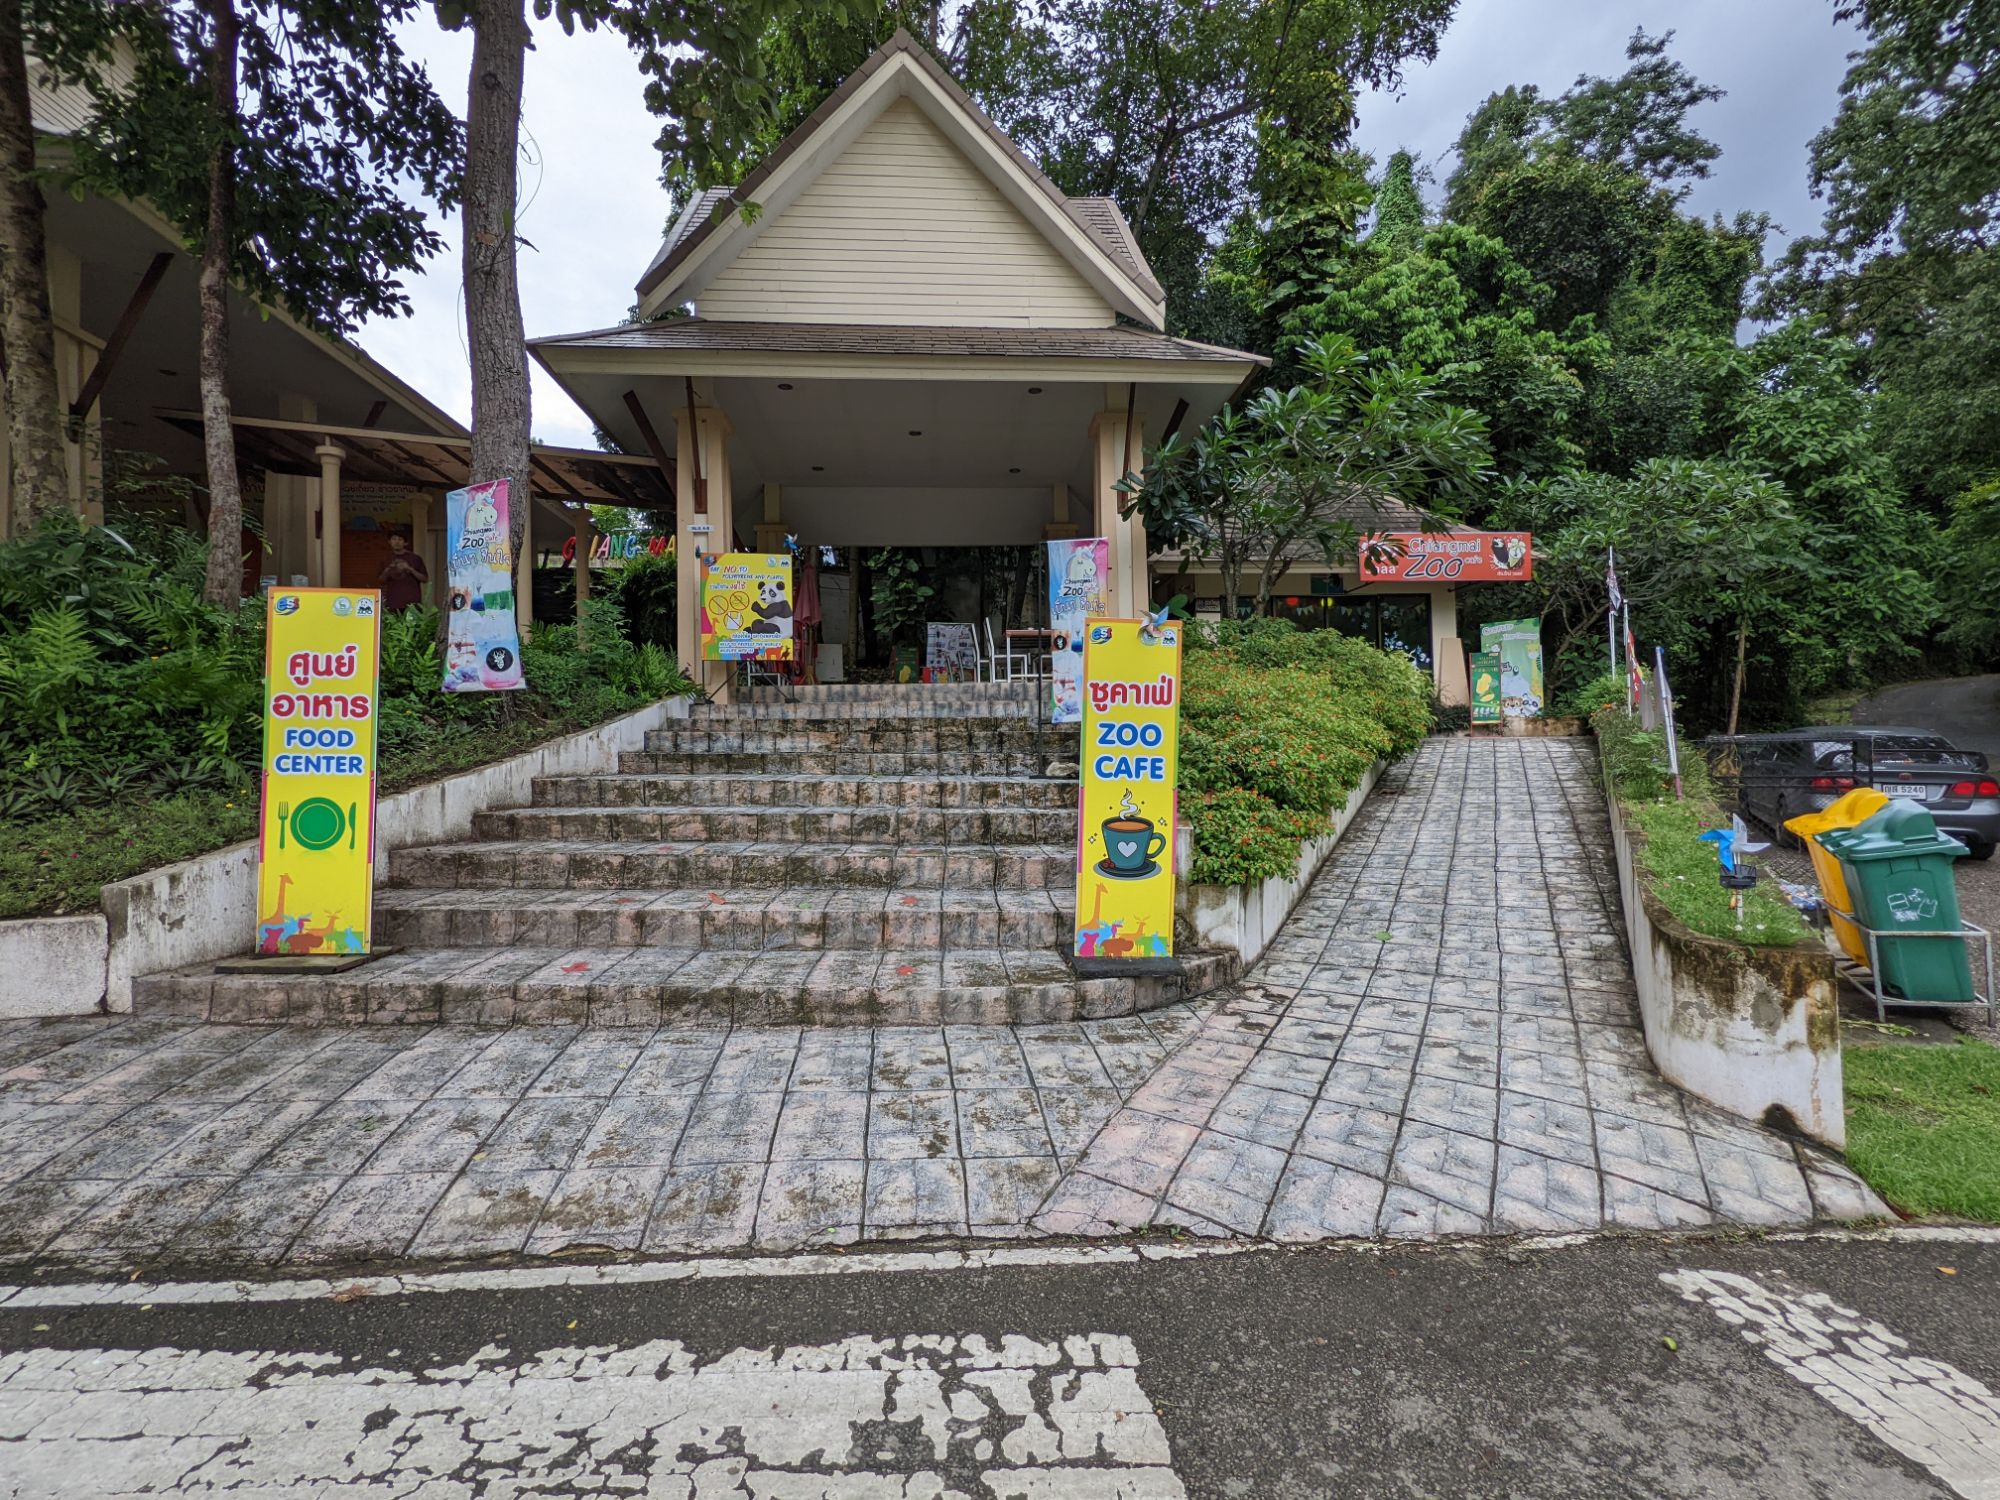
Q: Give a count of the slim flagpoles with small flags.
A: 3